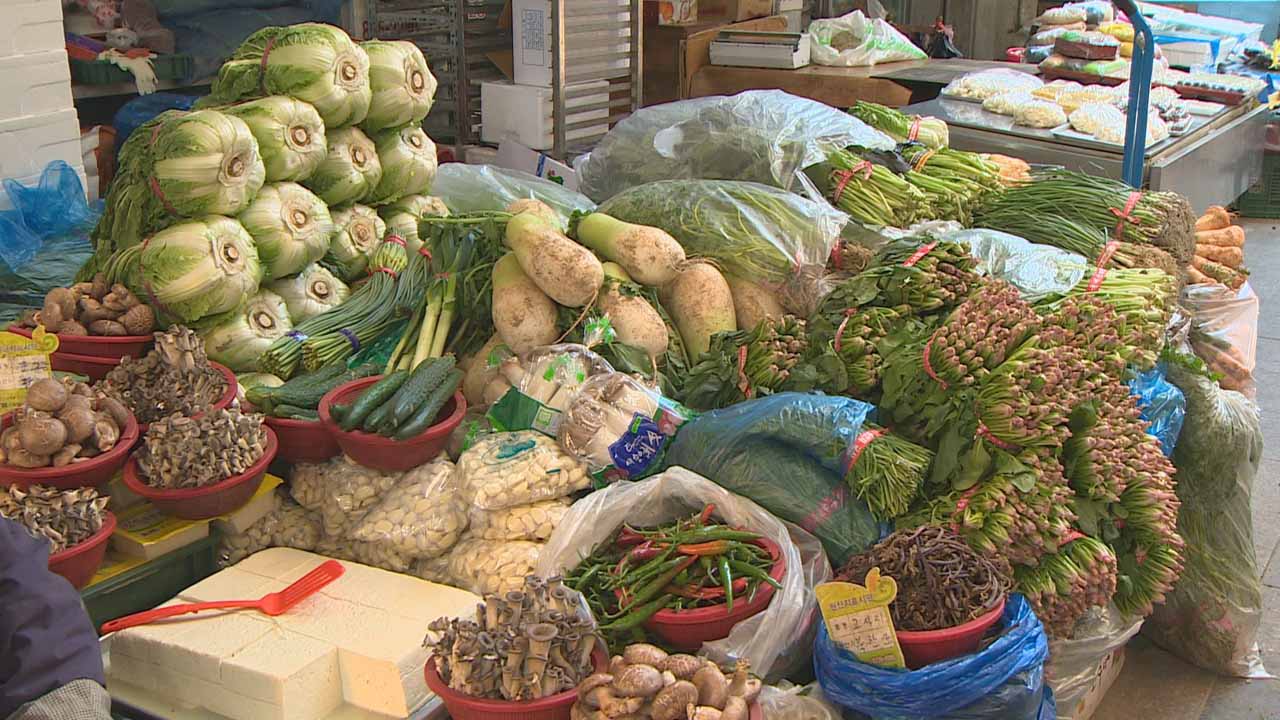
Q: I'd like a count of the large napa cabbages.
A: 12